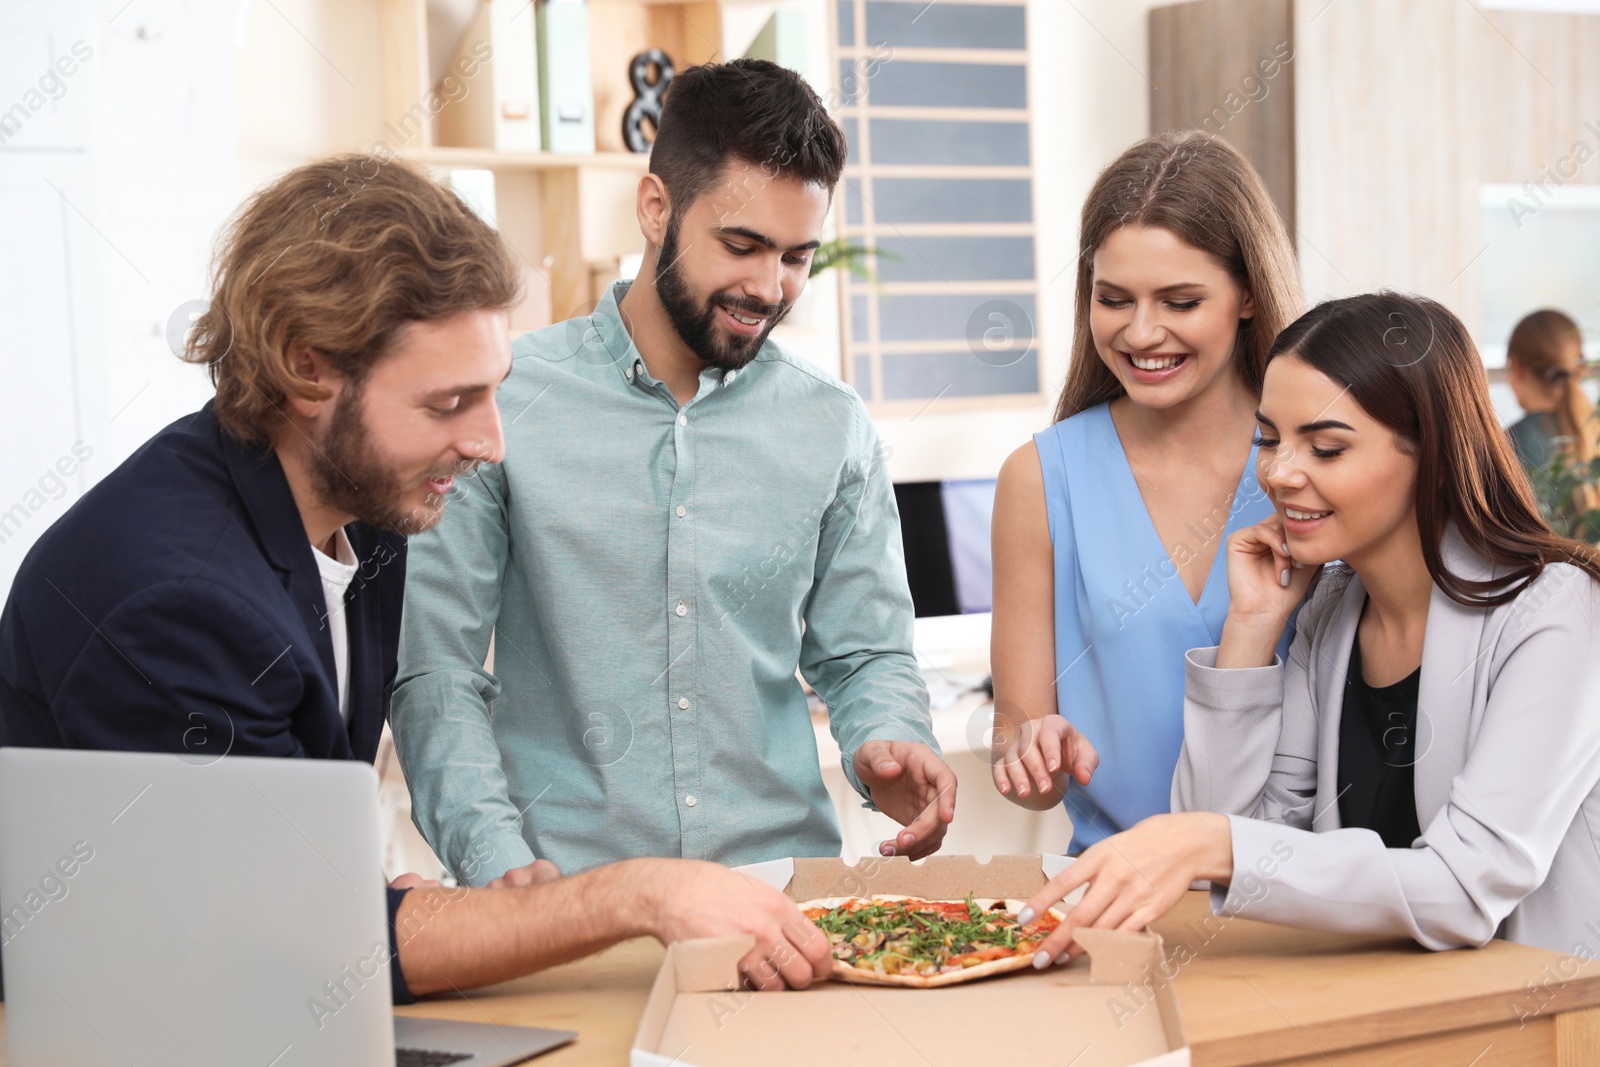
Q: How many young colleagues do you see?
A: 4